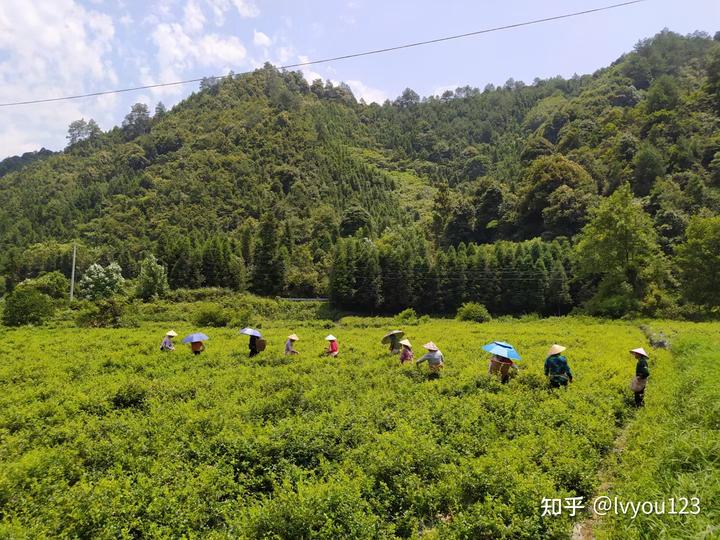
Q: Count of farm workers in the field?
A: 11